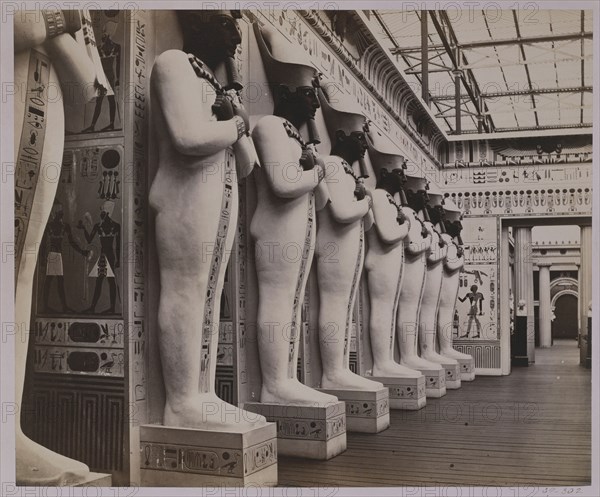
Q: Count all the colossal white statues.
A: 8